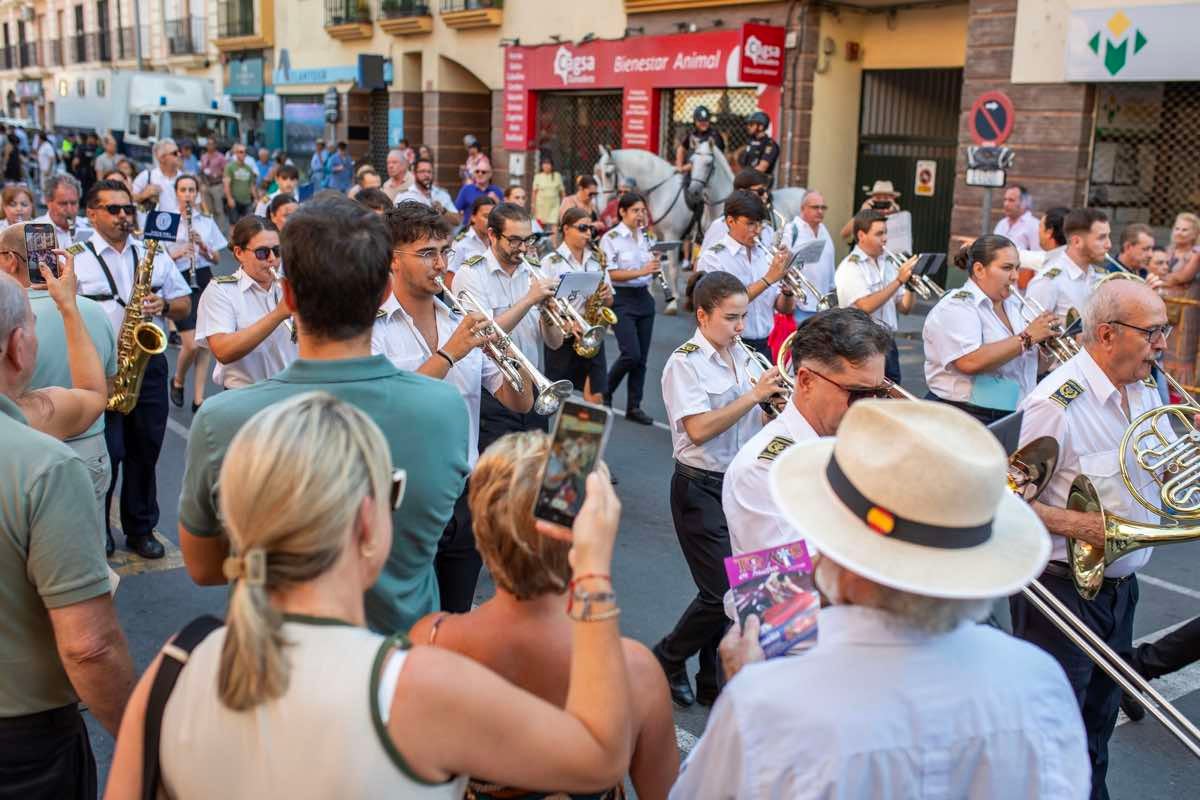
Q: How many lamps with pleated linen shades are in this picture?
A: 0